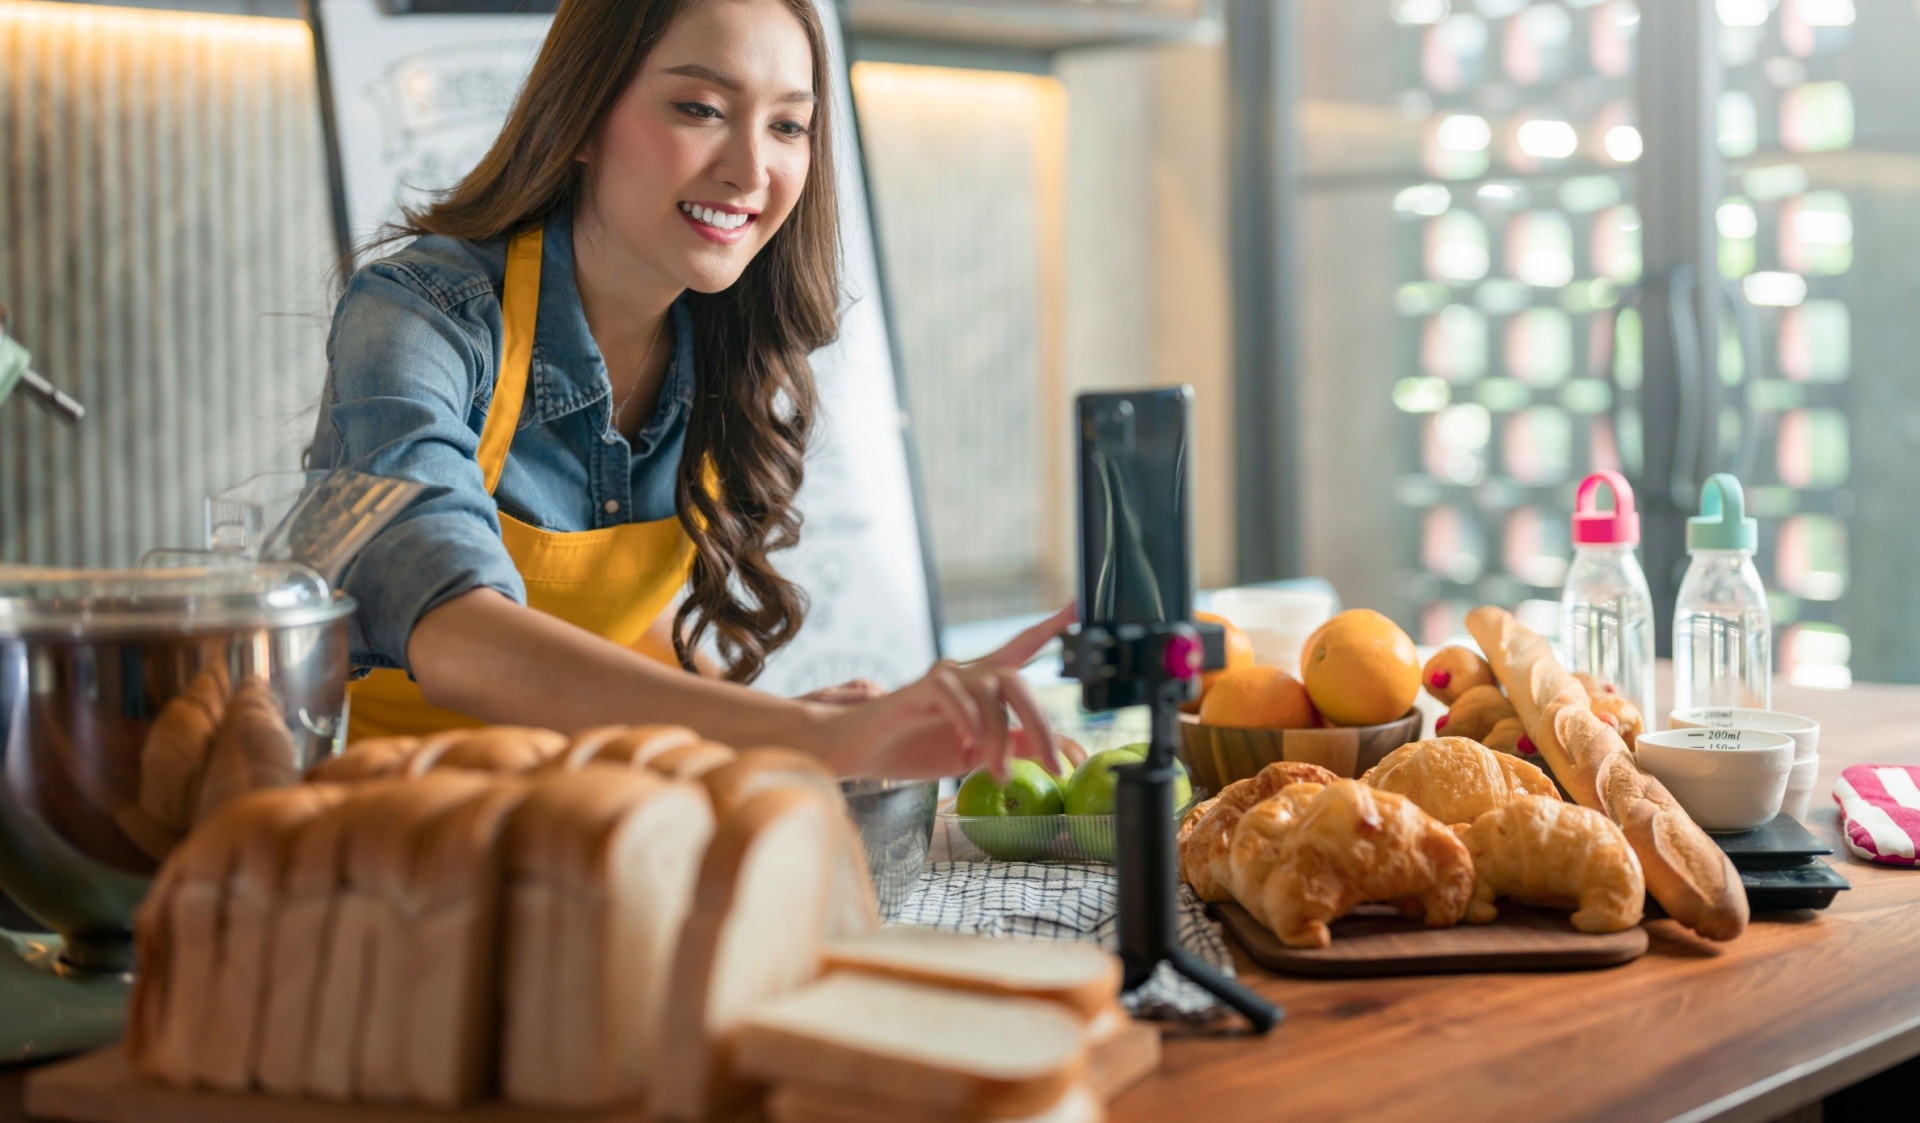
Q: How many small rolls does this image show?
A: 5